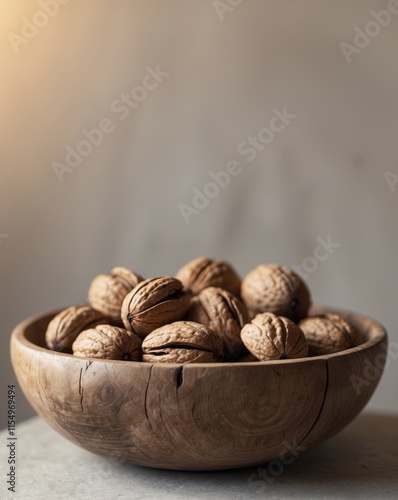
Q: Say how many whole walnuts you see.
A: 10